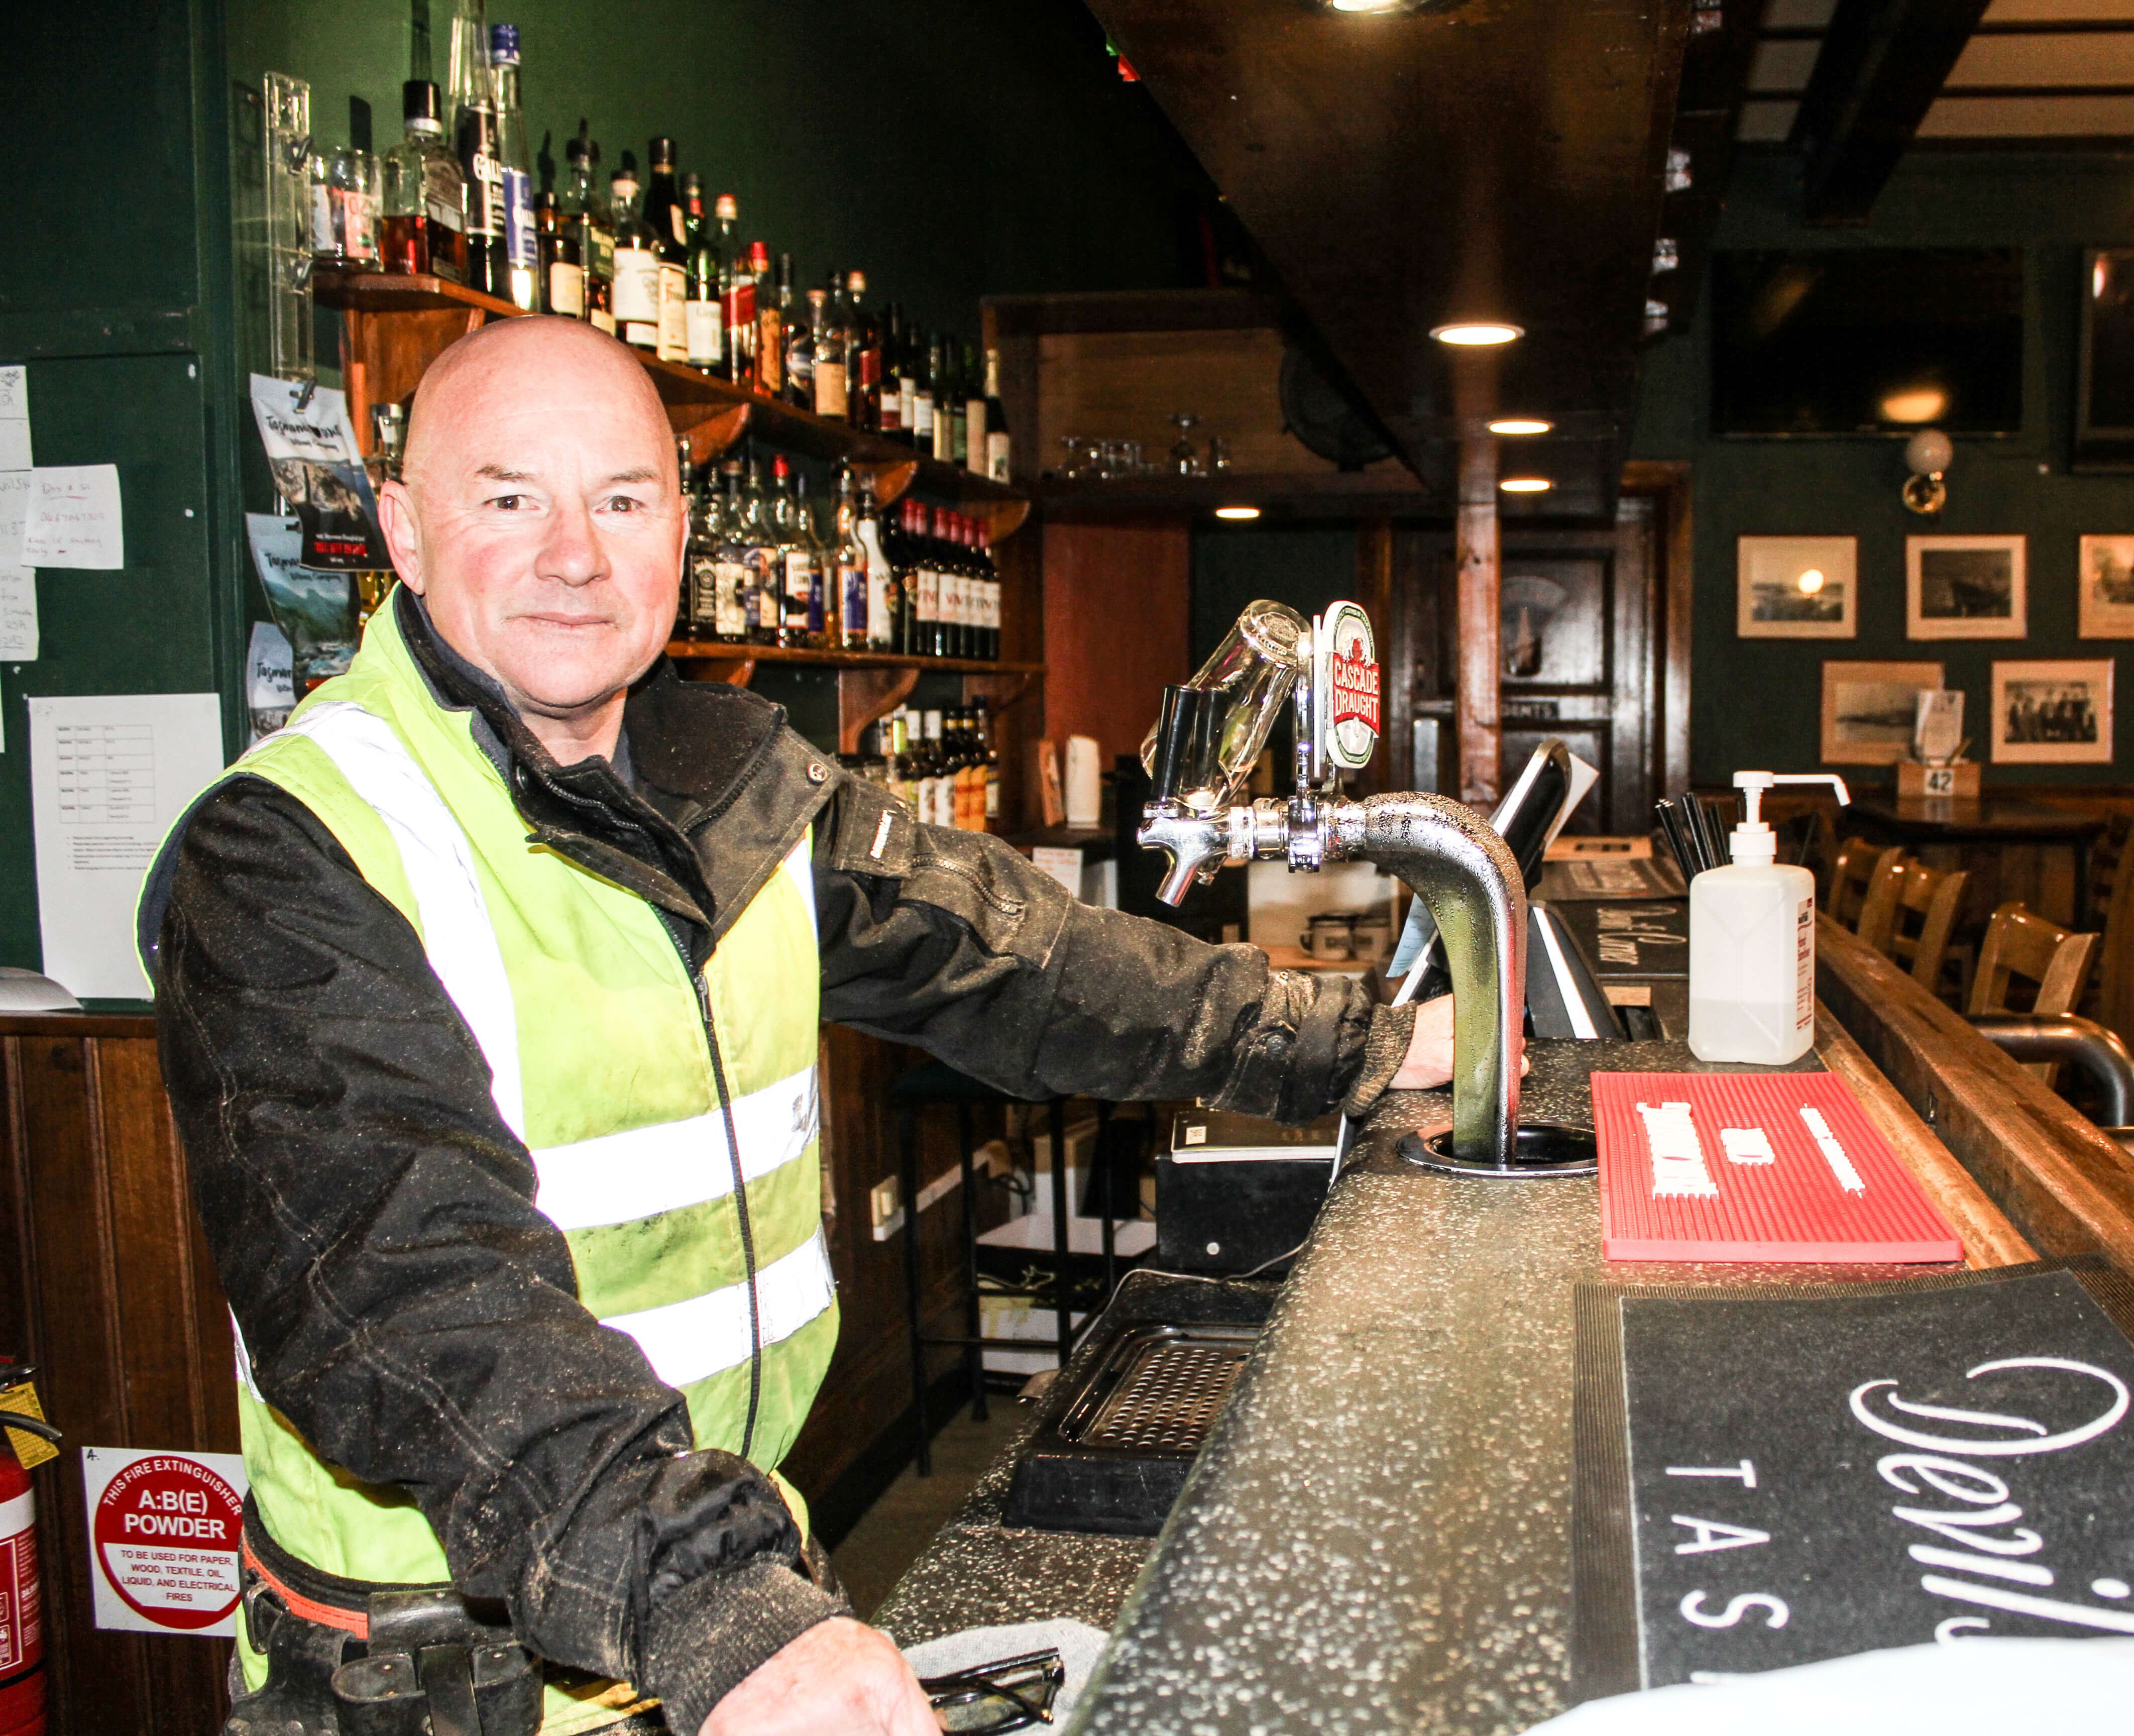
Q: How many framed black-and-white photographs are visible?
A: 5